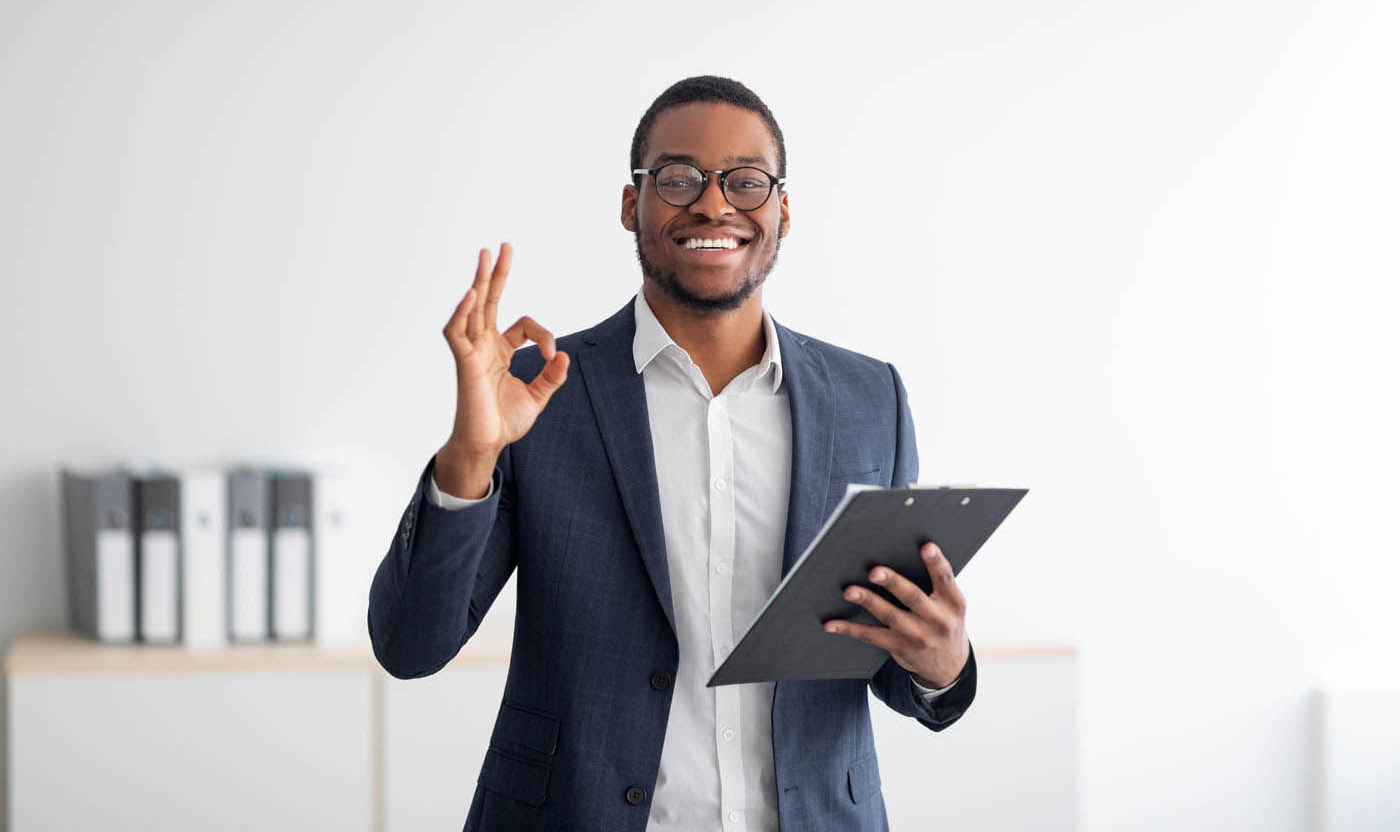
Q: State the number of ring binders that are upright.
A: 6